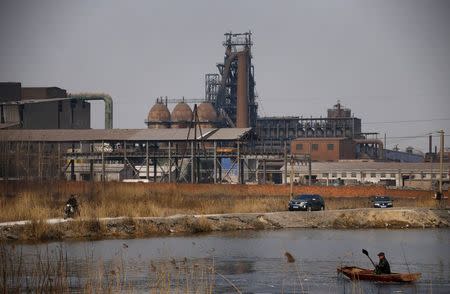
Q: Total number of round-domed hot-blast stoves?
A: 3